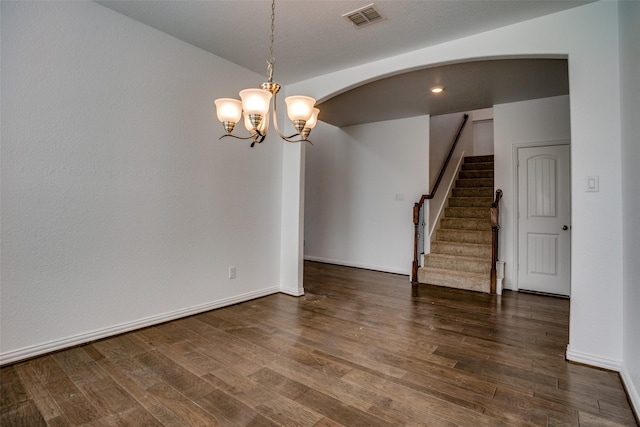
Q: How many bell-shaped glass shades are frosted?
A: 5